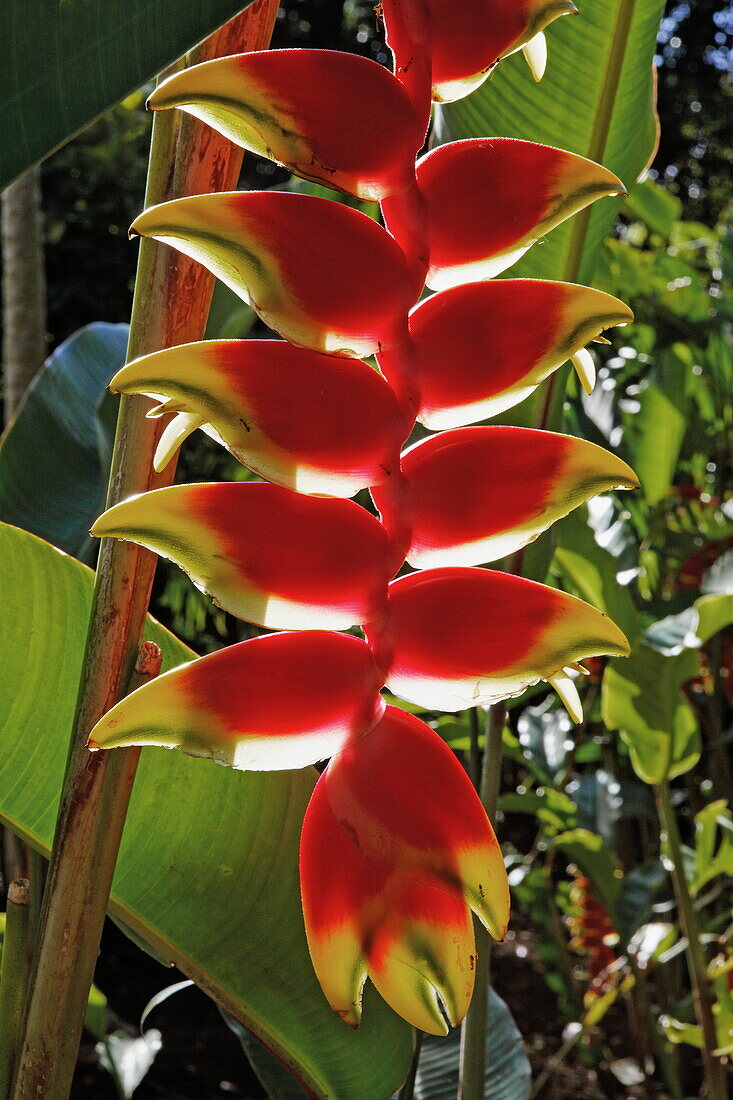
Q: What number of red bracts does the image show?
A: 14